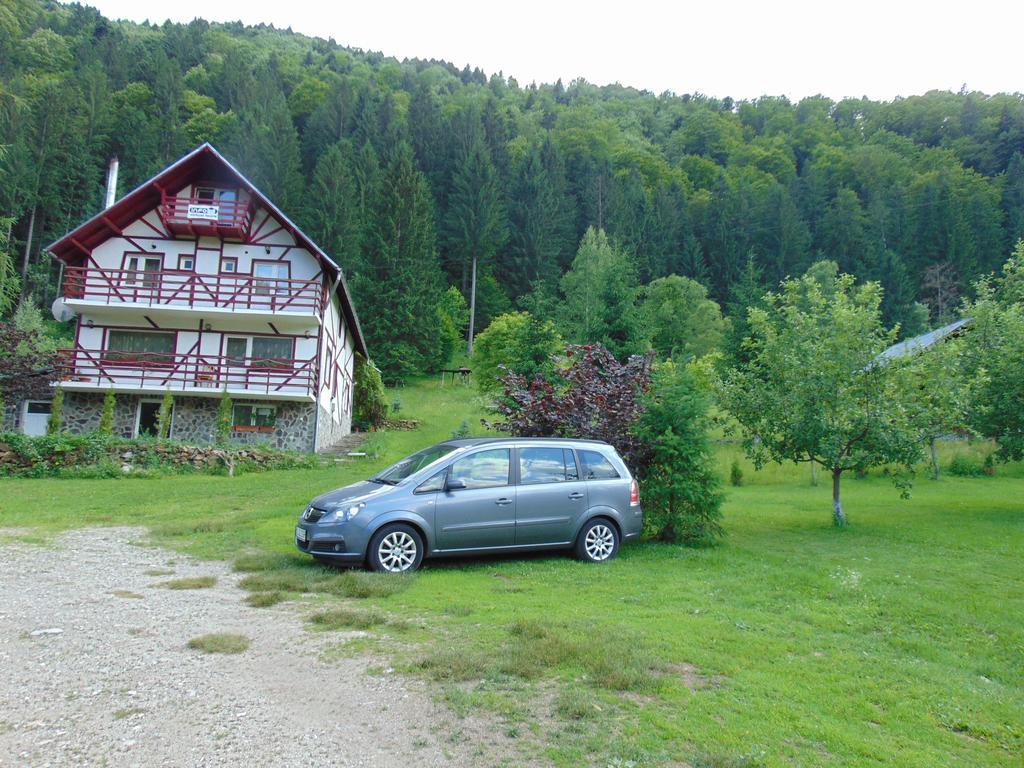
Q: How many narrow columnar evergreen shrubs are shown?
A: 4